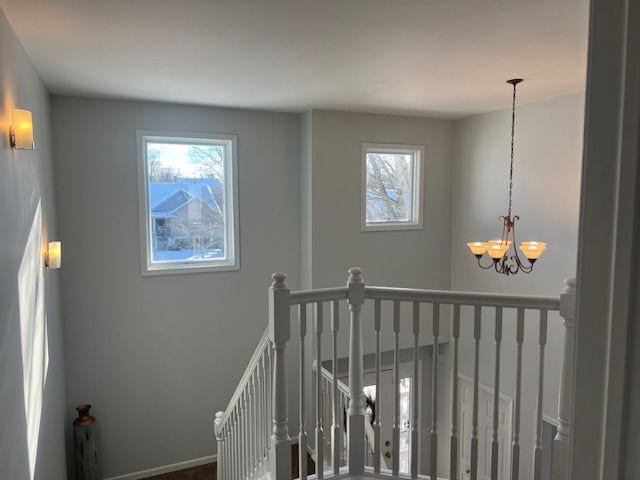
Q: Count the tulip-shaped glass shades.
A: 5